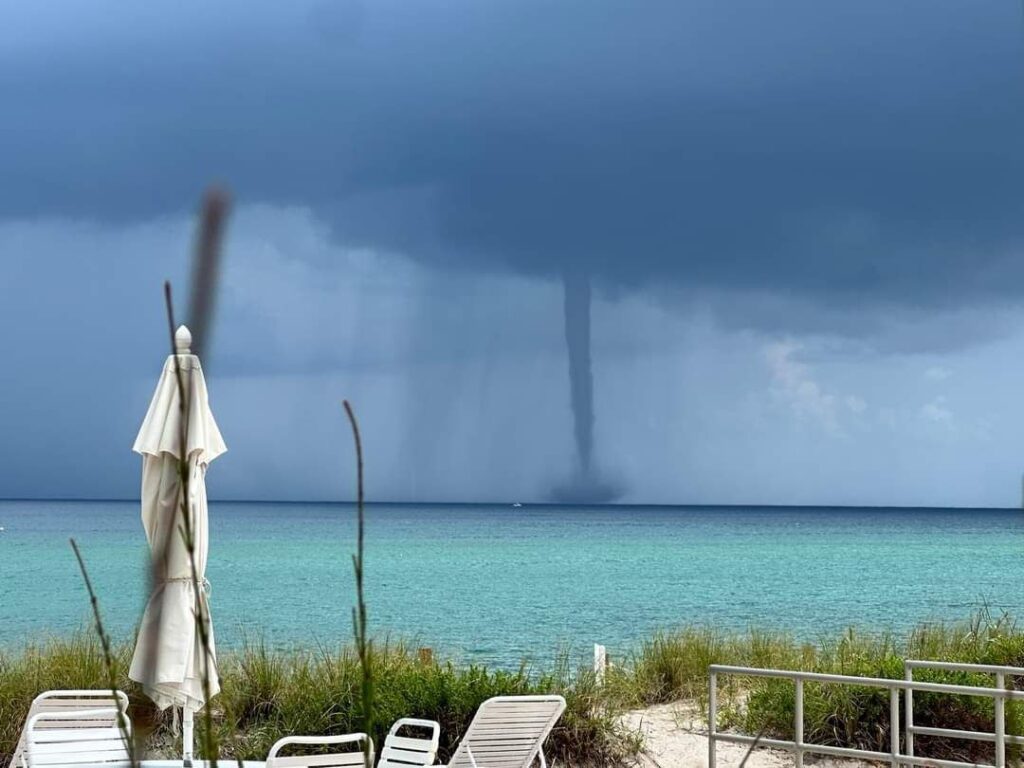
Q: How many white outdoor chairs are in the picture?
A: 5